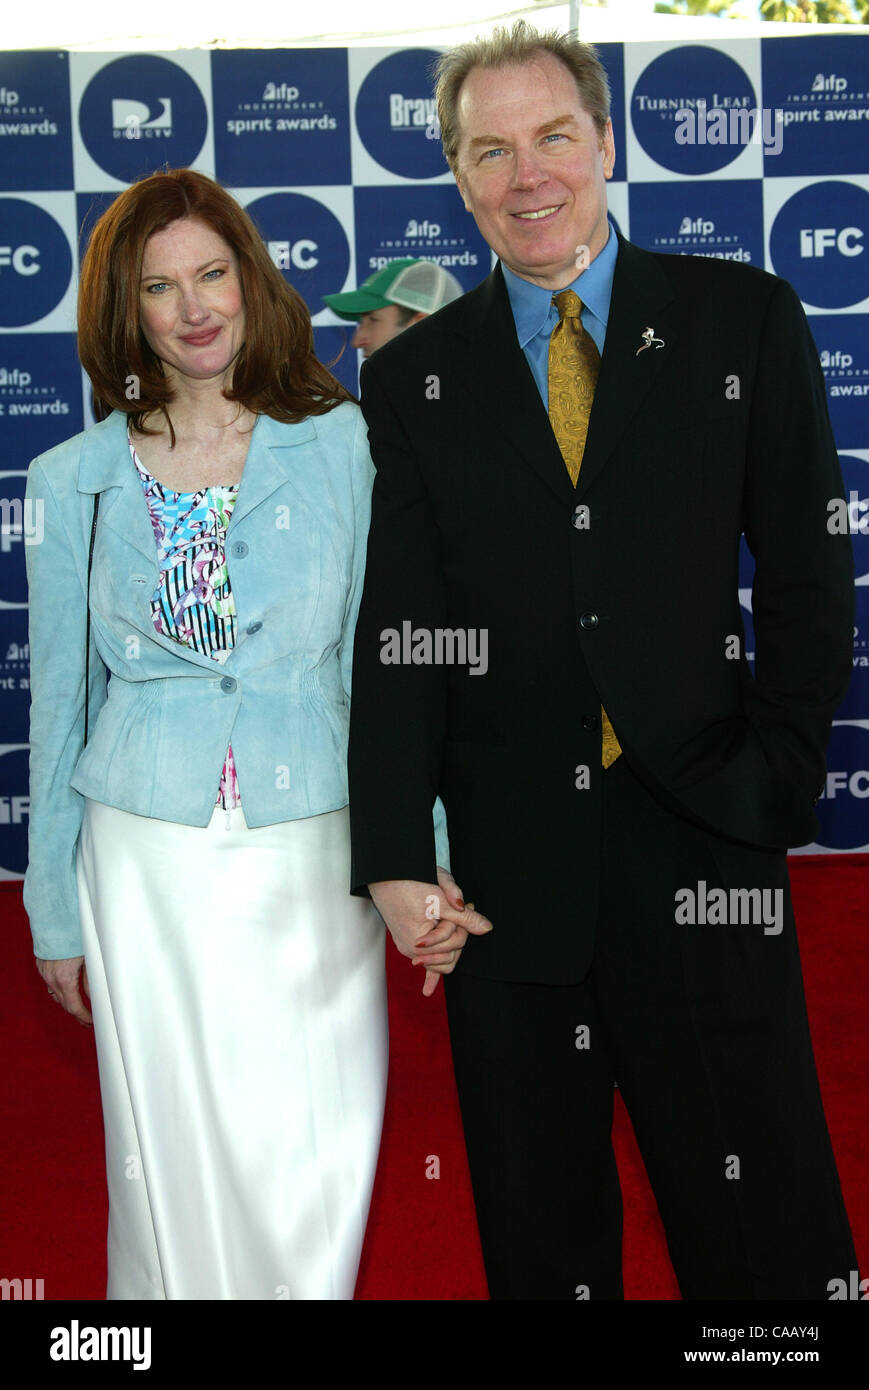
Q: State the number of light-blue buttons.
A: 3